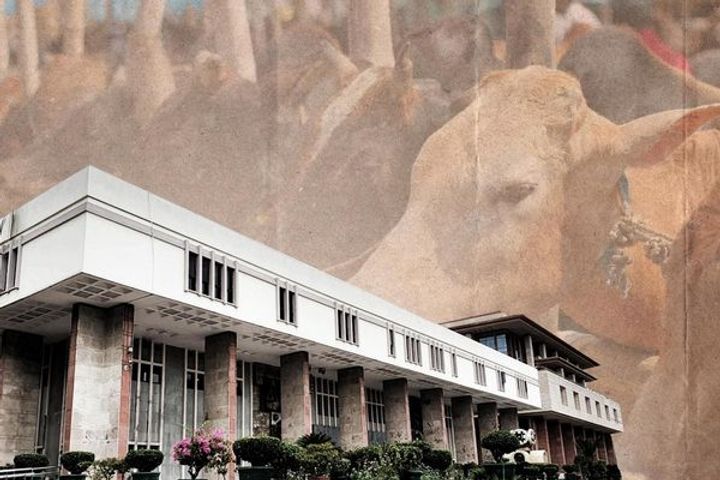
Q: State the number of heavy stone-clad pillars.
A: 10